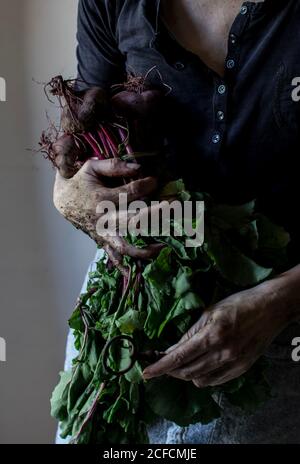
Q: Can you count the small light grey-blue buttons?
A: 6